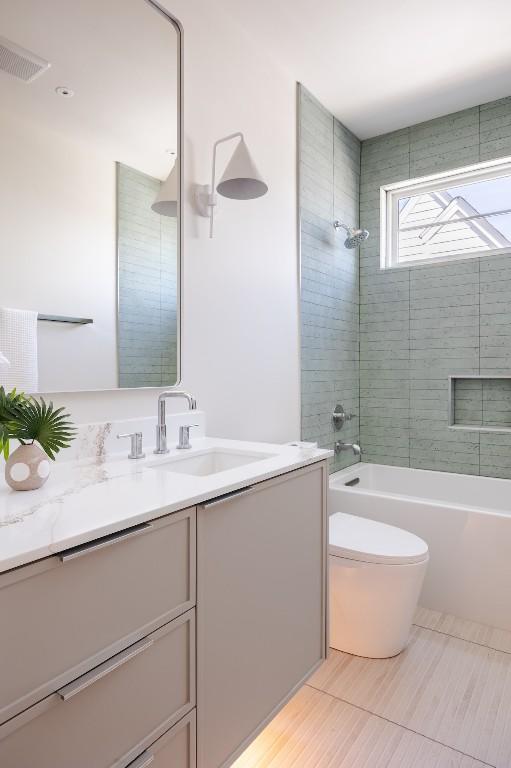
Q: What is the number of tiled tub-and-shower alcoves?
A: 1